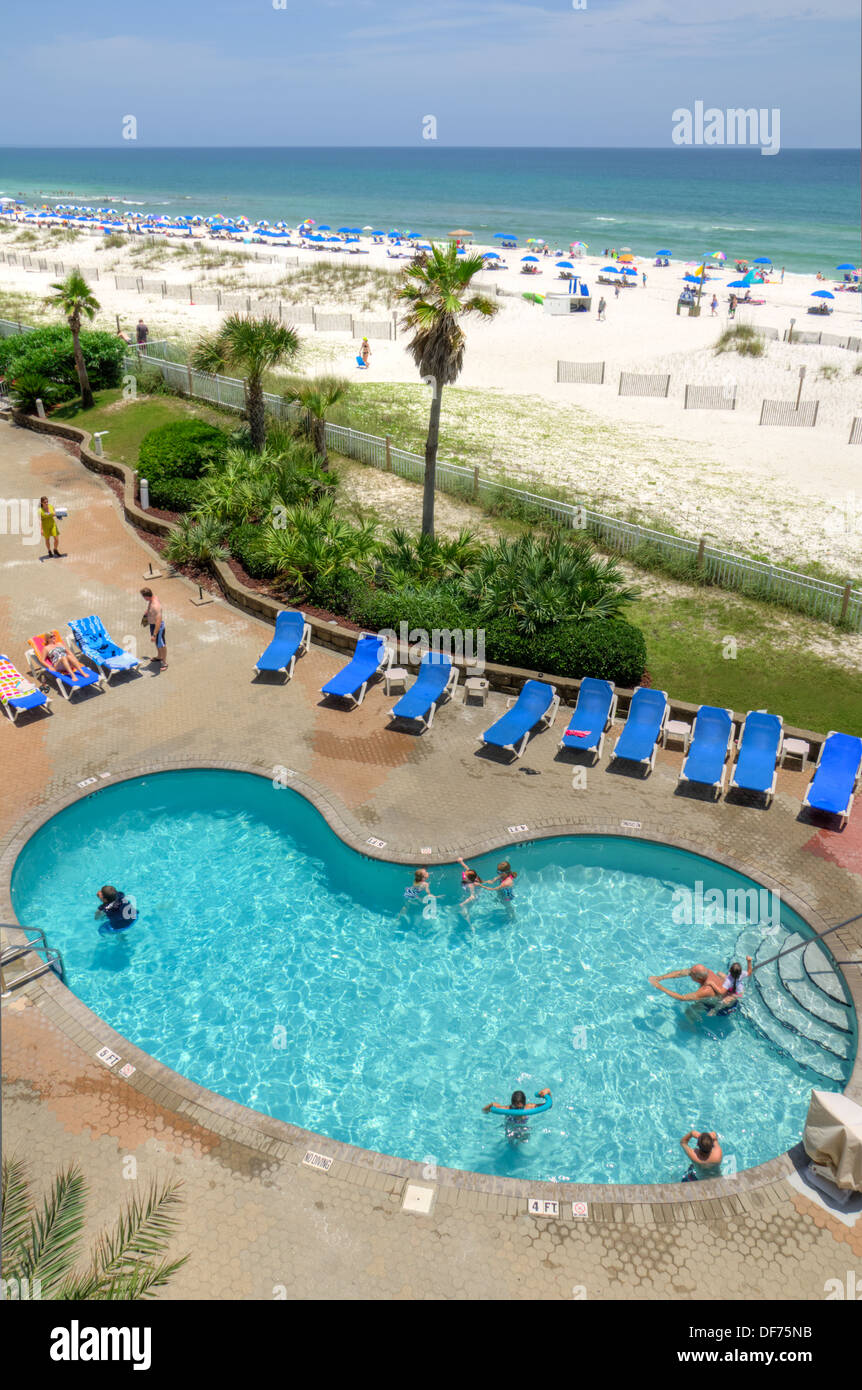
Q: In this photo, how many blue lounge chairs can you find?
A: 12